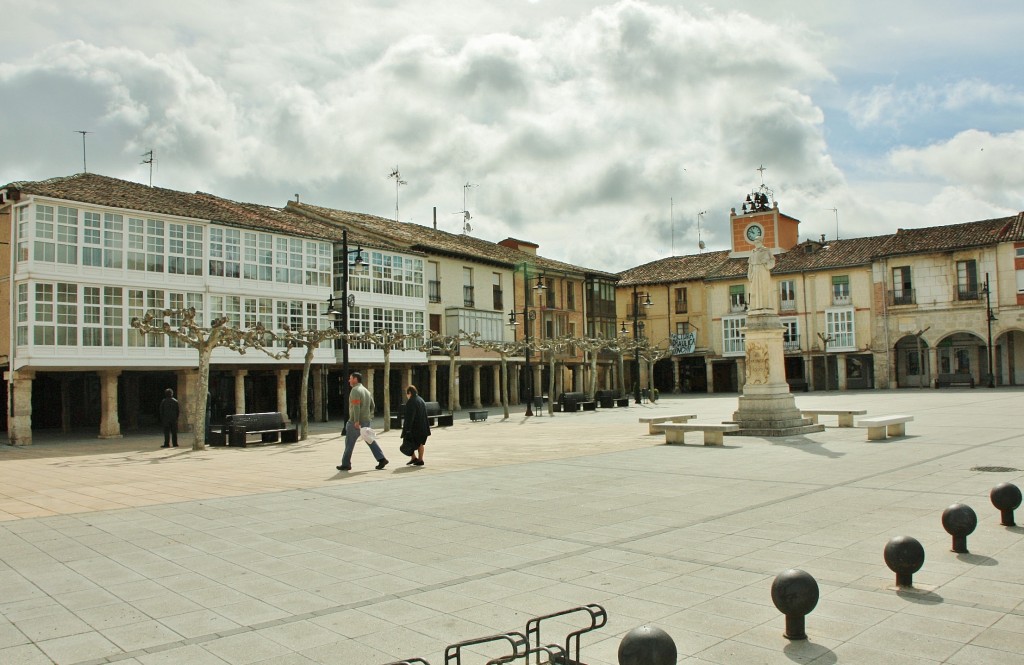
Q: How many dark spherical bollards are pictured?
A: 5